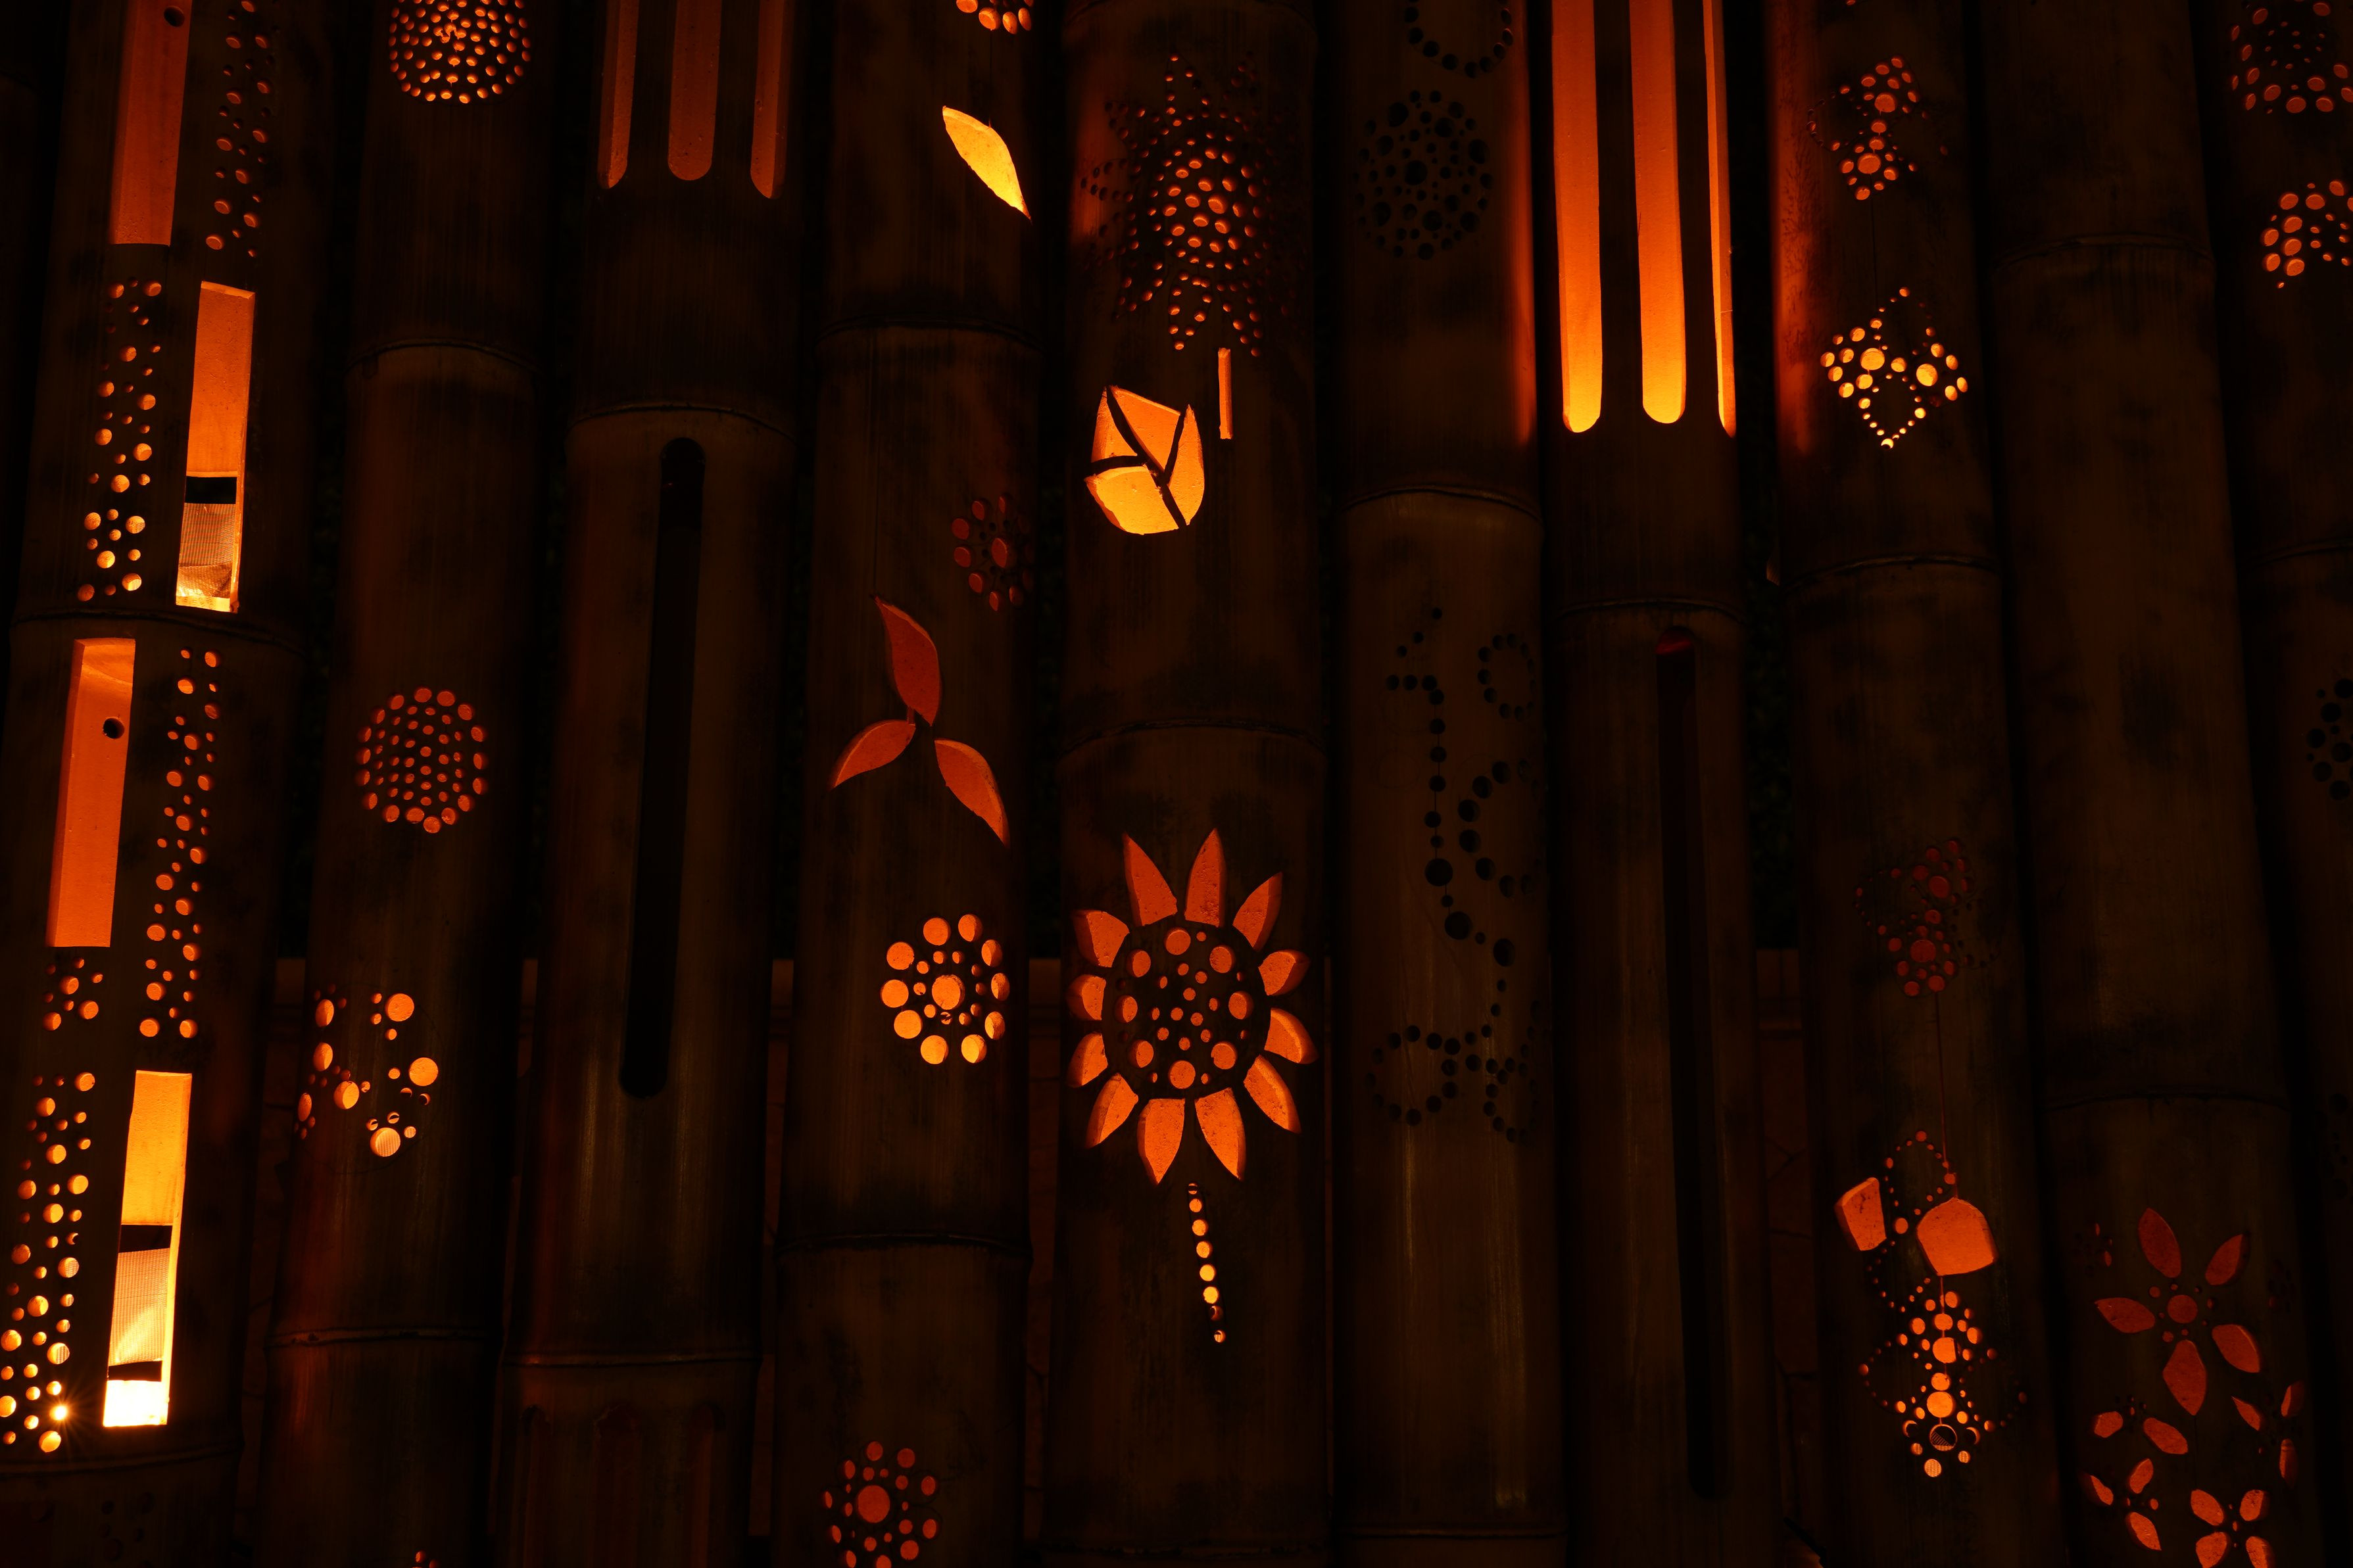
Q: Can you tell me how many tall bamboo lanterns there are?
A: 10